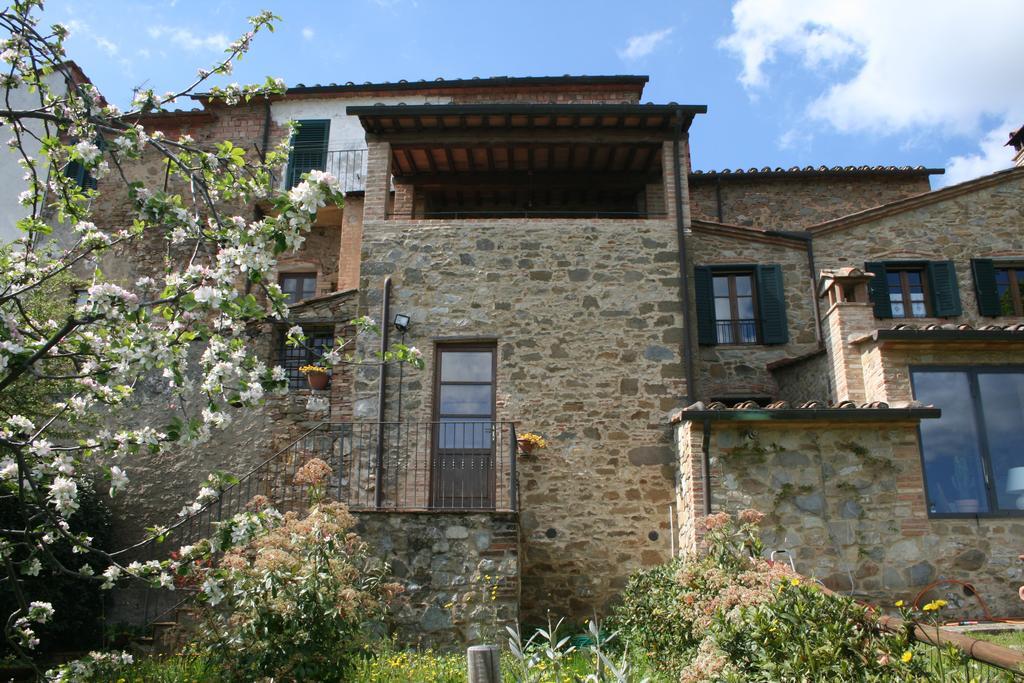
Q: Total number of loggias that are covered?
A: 1